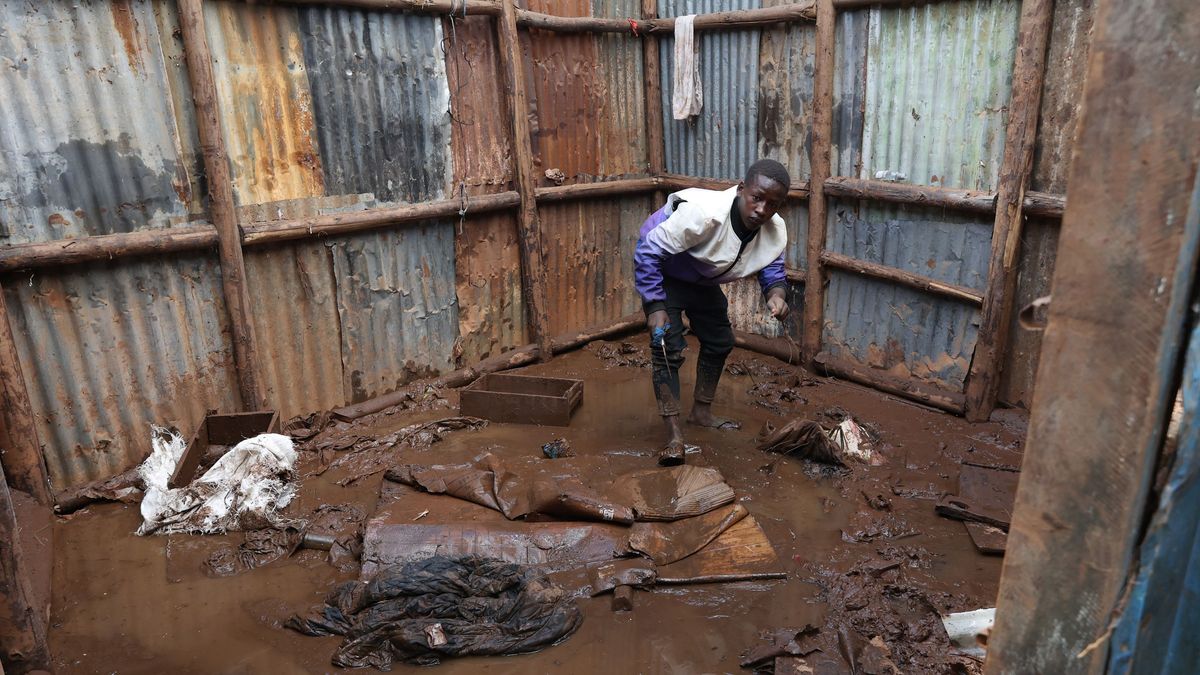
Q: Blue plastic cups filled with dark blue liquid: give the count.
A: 0